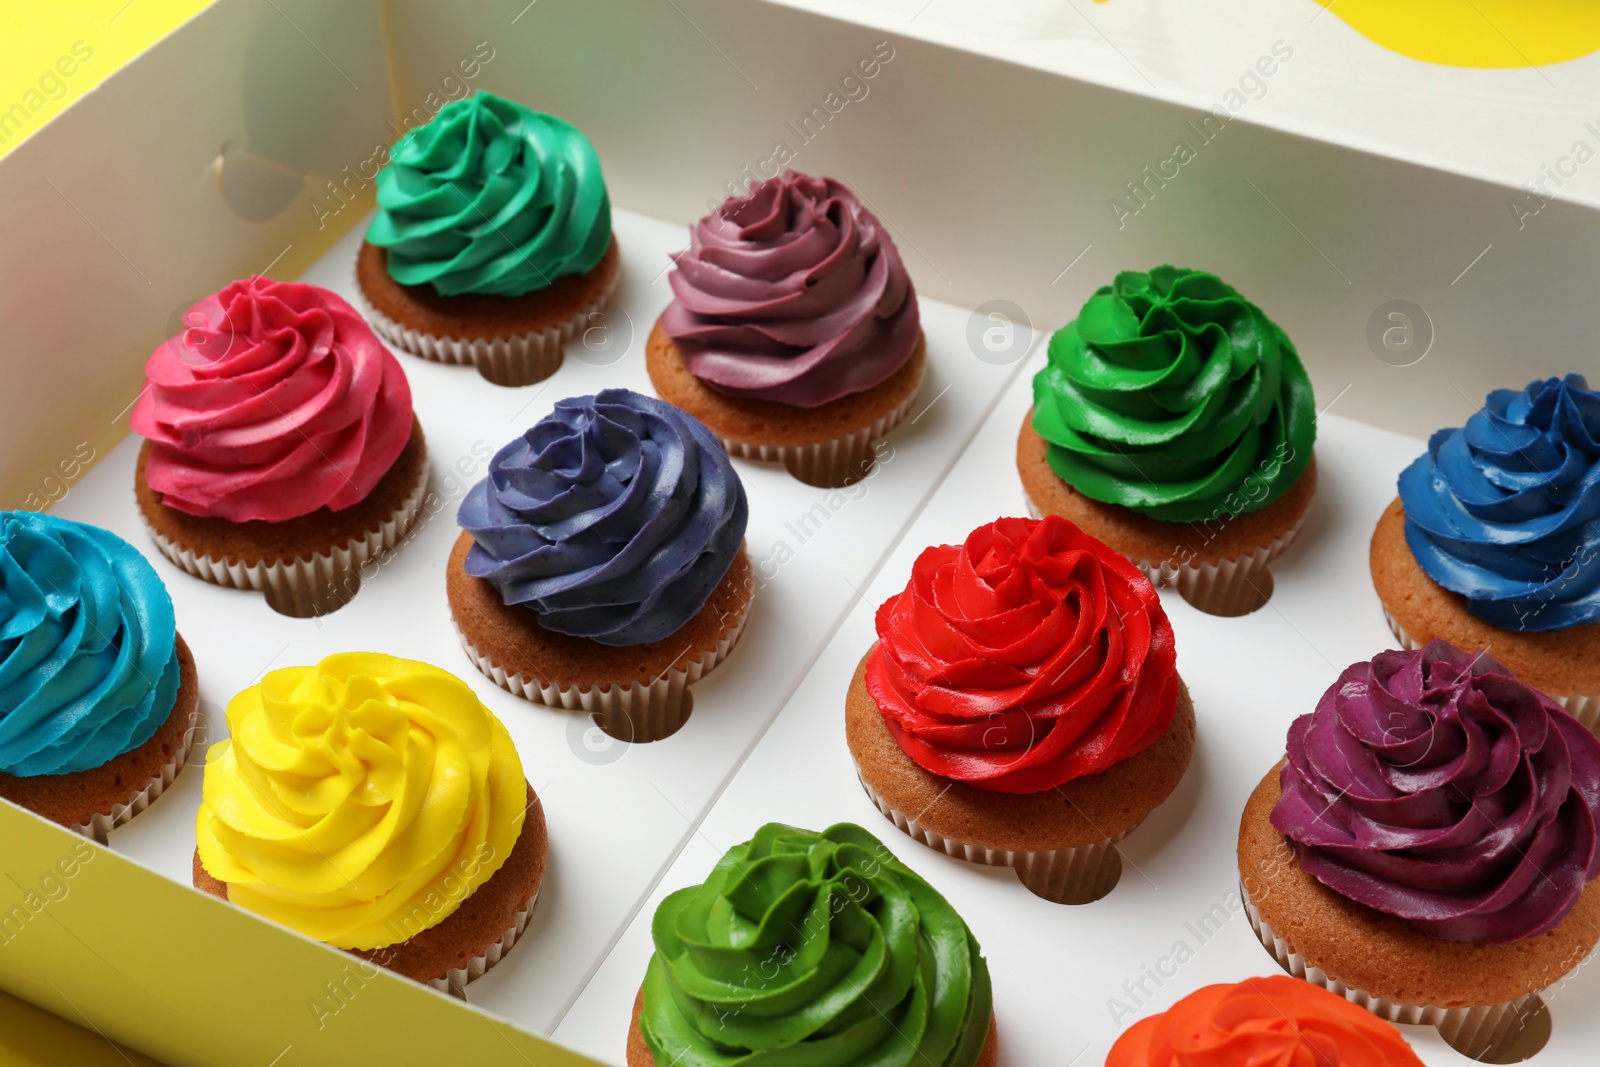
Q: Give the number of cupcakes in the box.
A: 12